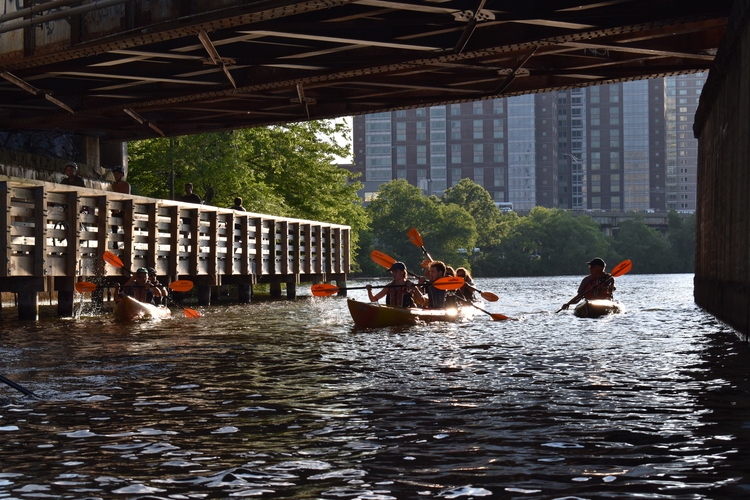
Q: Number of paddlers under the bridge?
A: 7